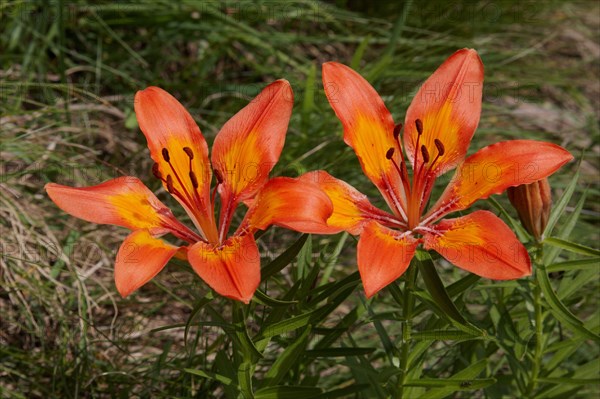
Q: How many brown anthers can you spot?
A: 11